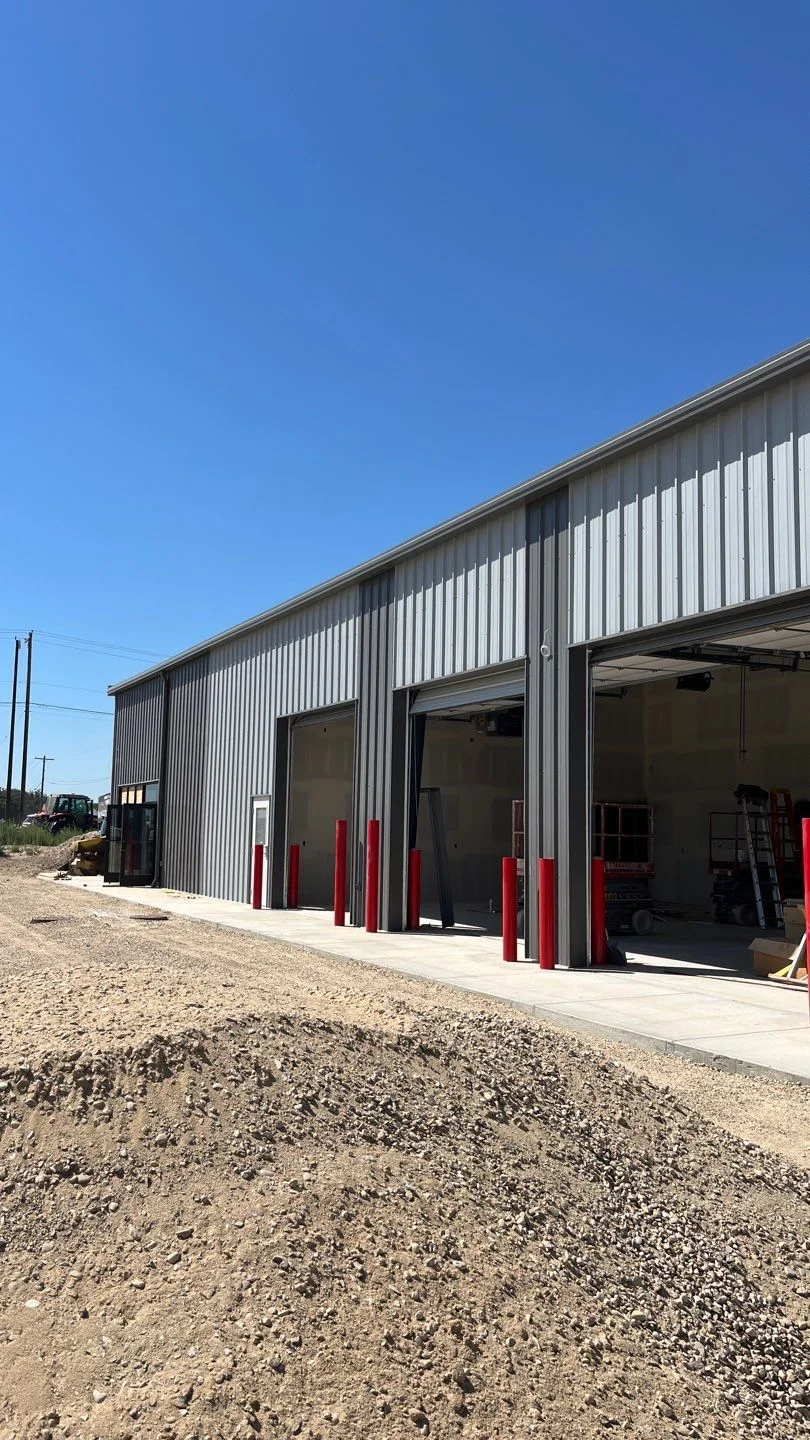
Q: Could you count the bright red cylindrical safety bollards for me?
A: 9